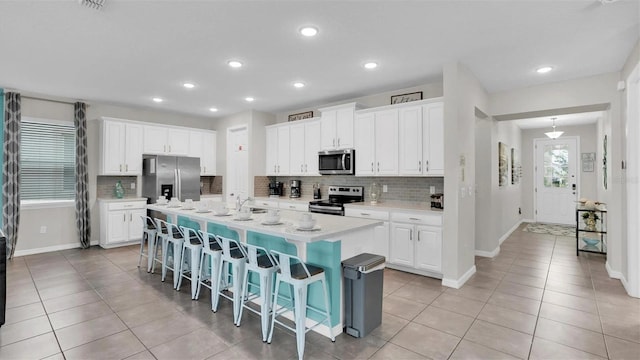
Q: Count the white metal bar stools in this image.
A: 8